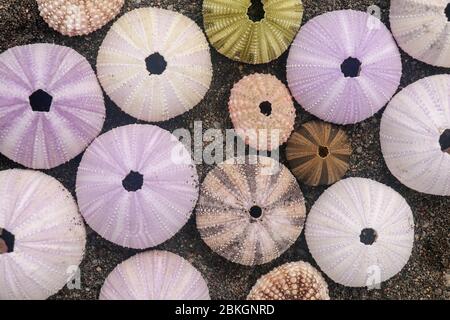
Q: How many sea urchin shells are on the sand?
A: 15